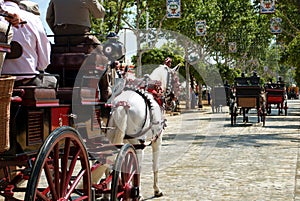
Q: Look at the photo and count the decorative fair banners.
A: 6